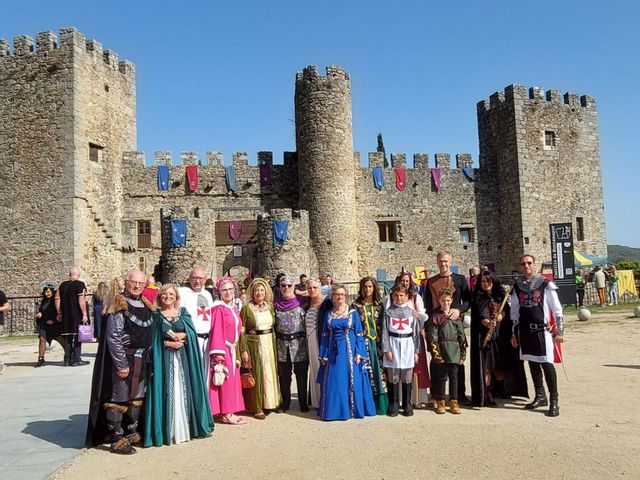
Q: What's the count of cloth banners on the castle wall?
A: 11